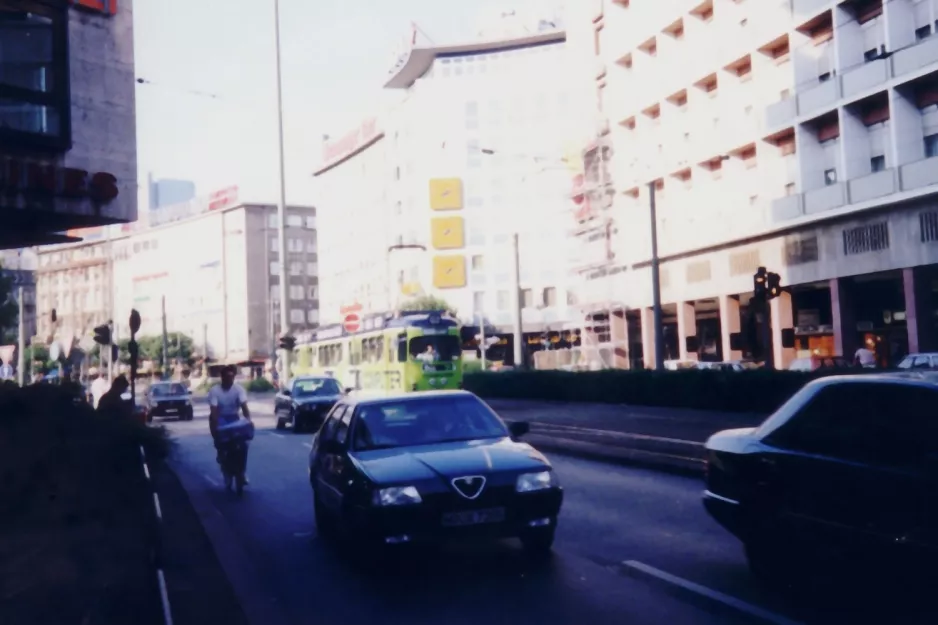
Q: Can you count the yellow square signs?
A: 3